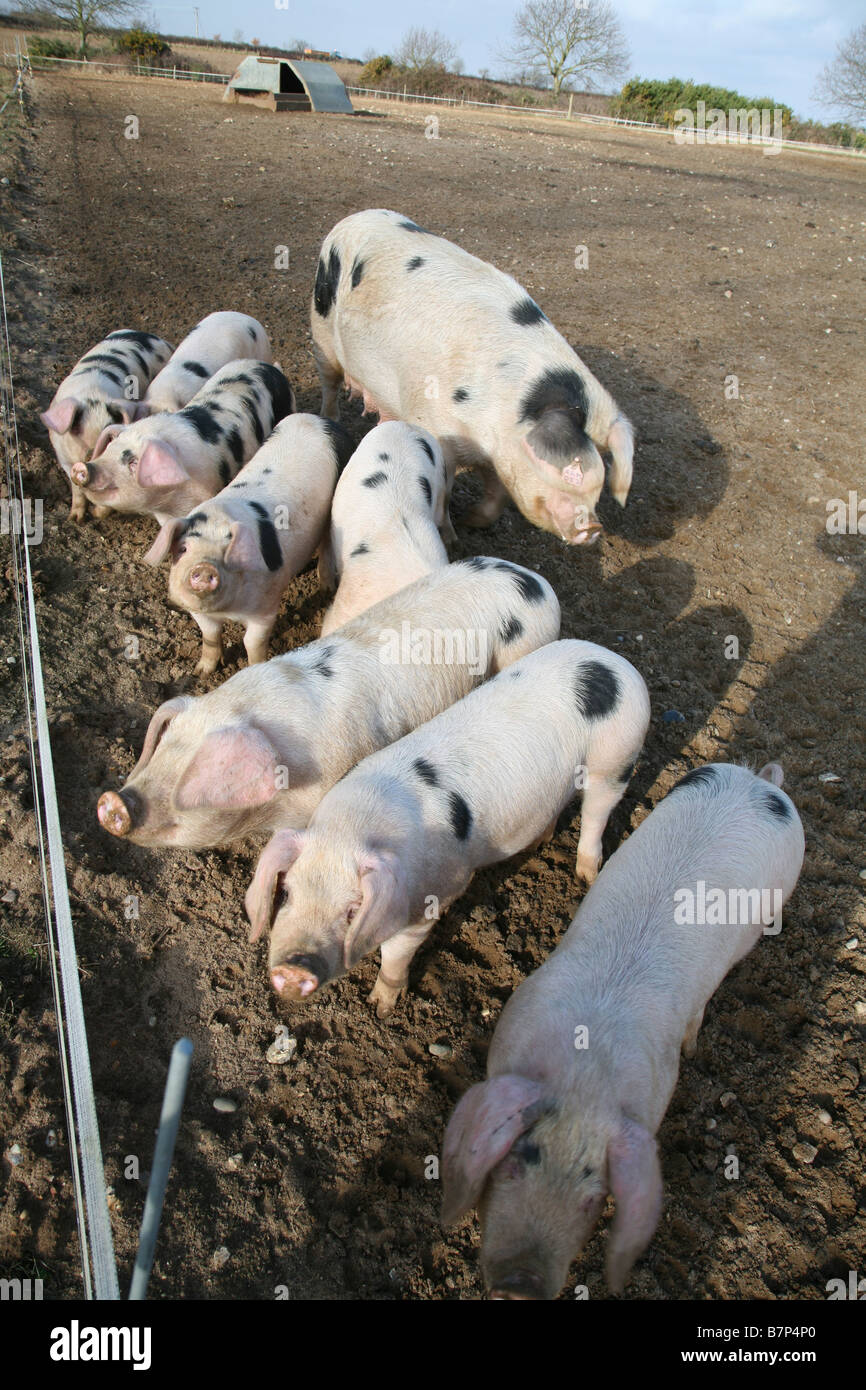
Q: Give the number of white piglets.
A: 8